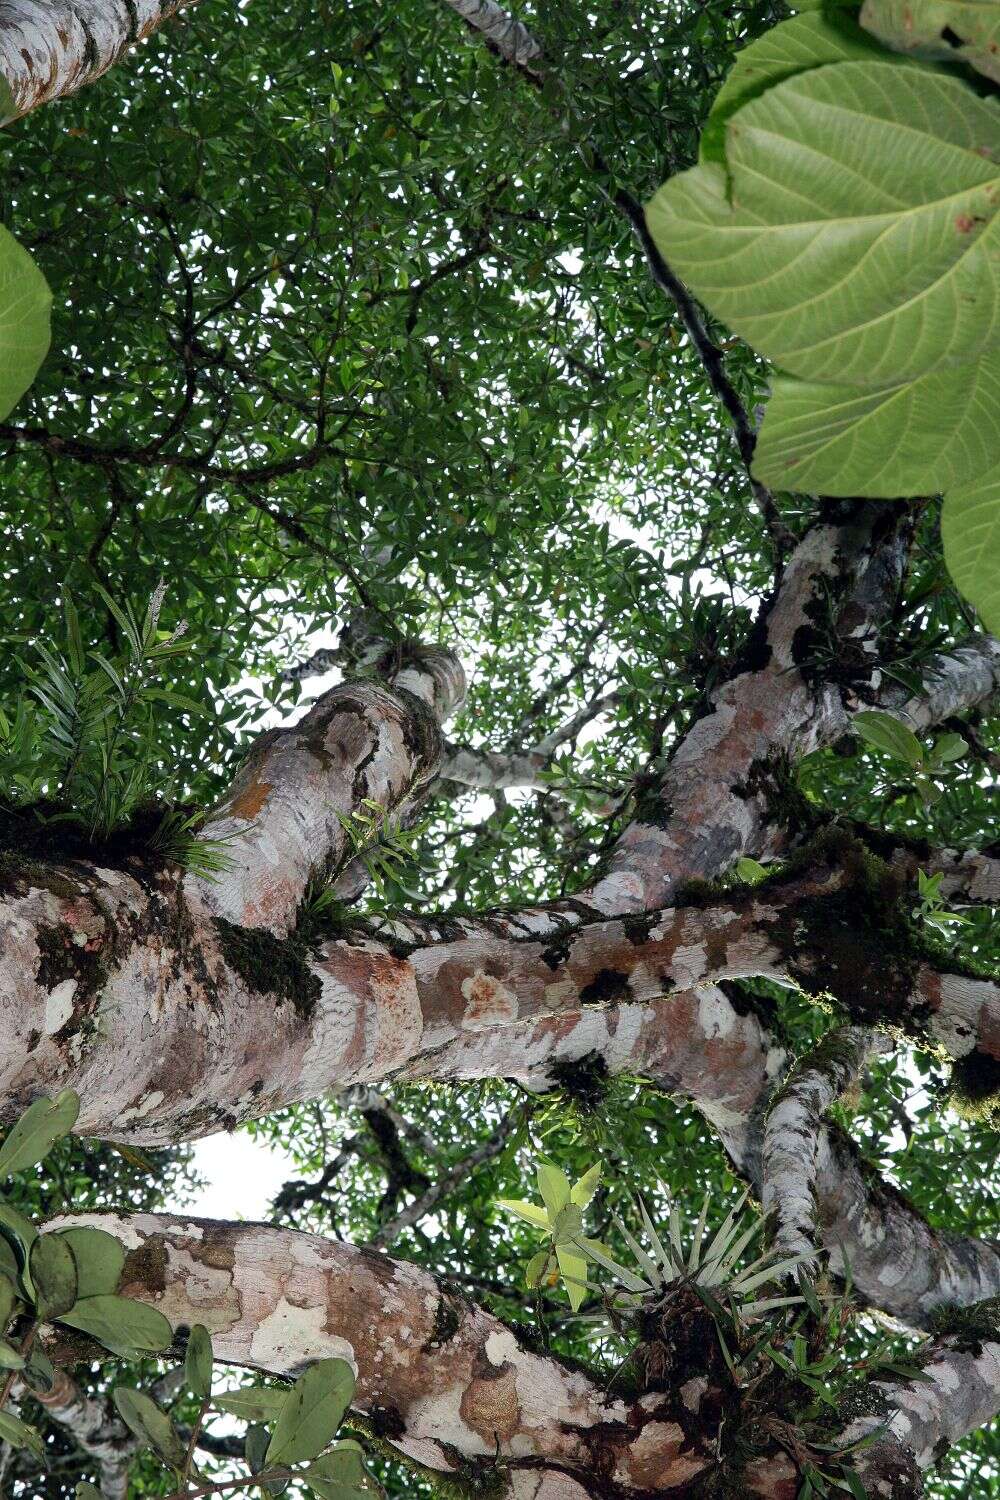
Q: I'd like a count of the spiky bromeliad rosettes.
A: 1